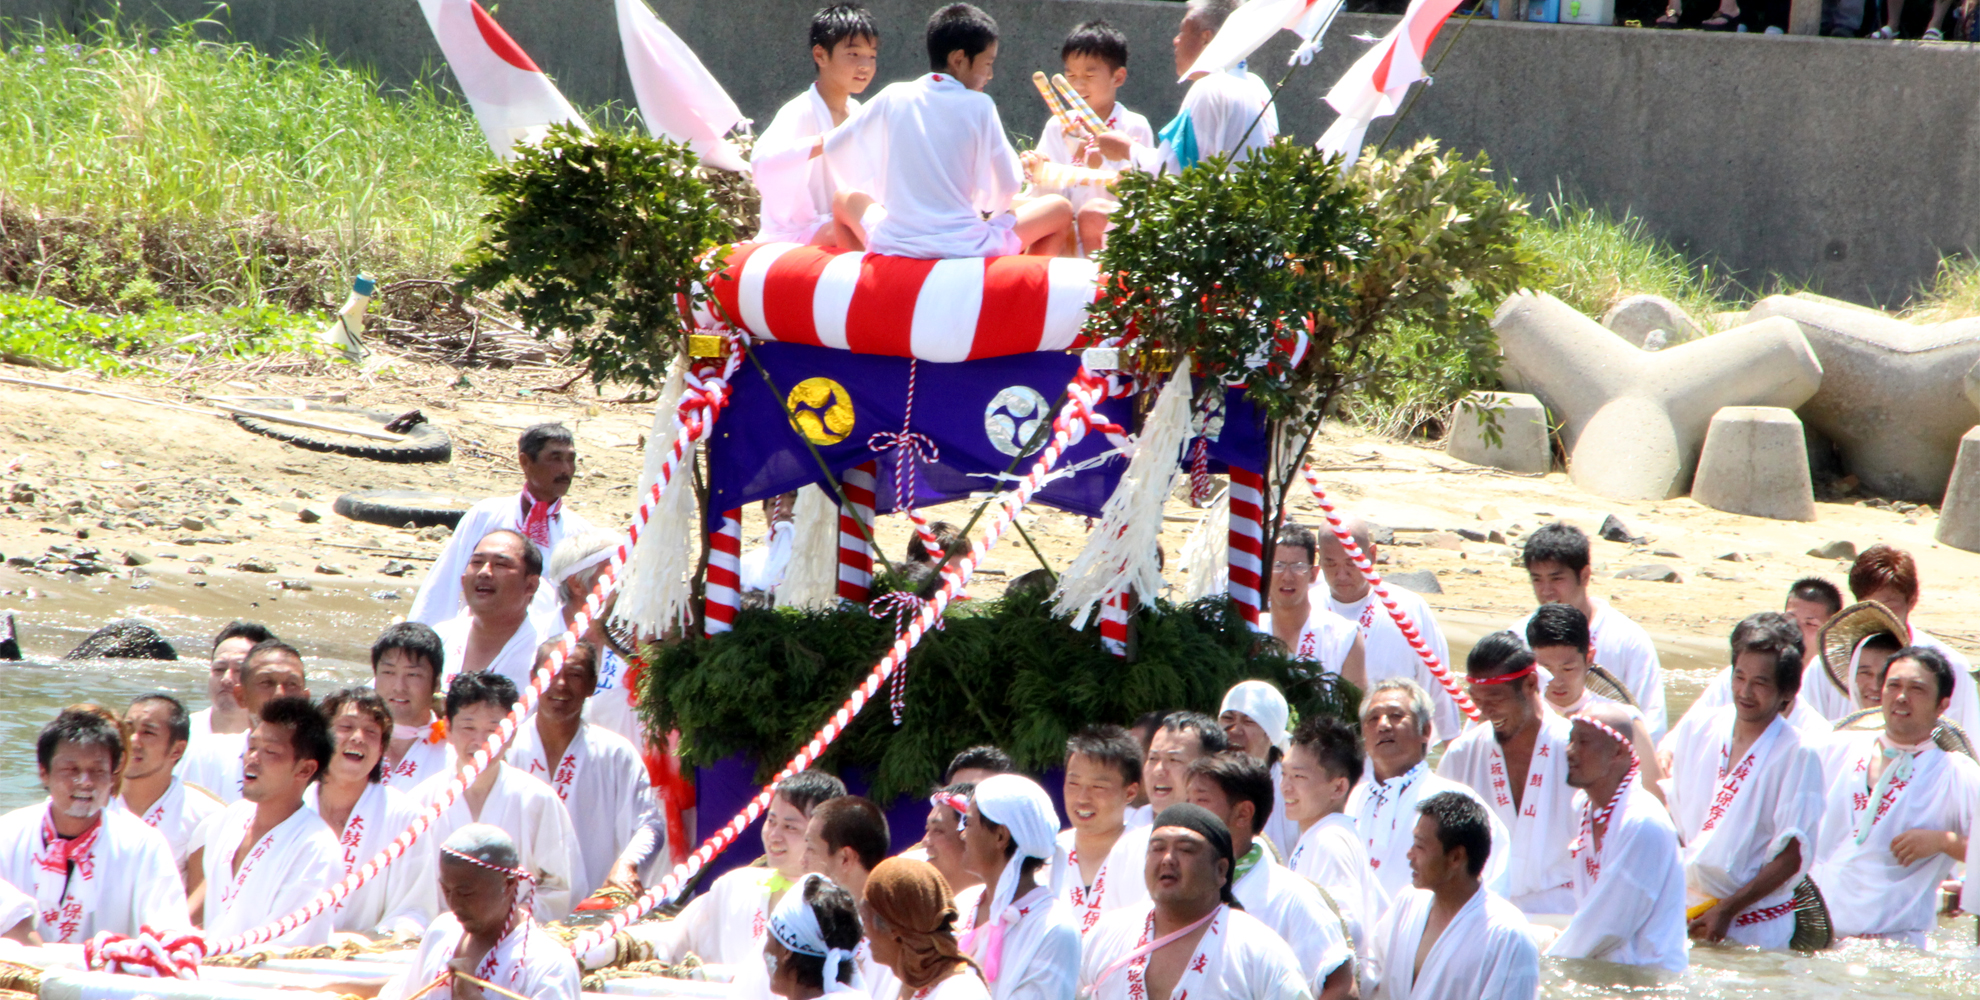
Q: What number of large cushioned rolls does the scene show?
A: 1